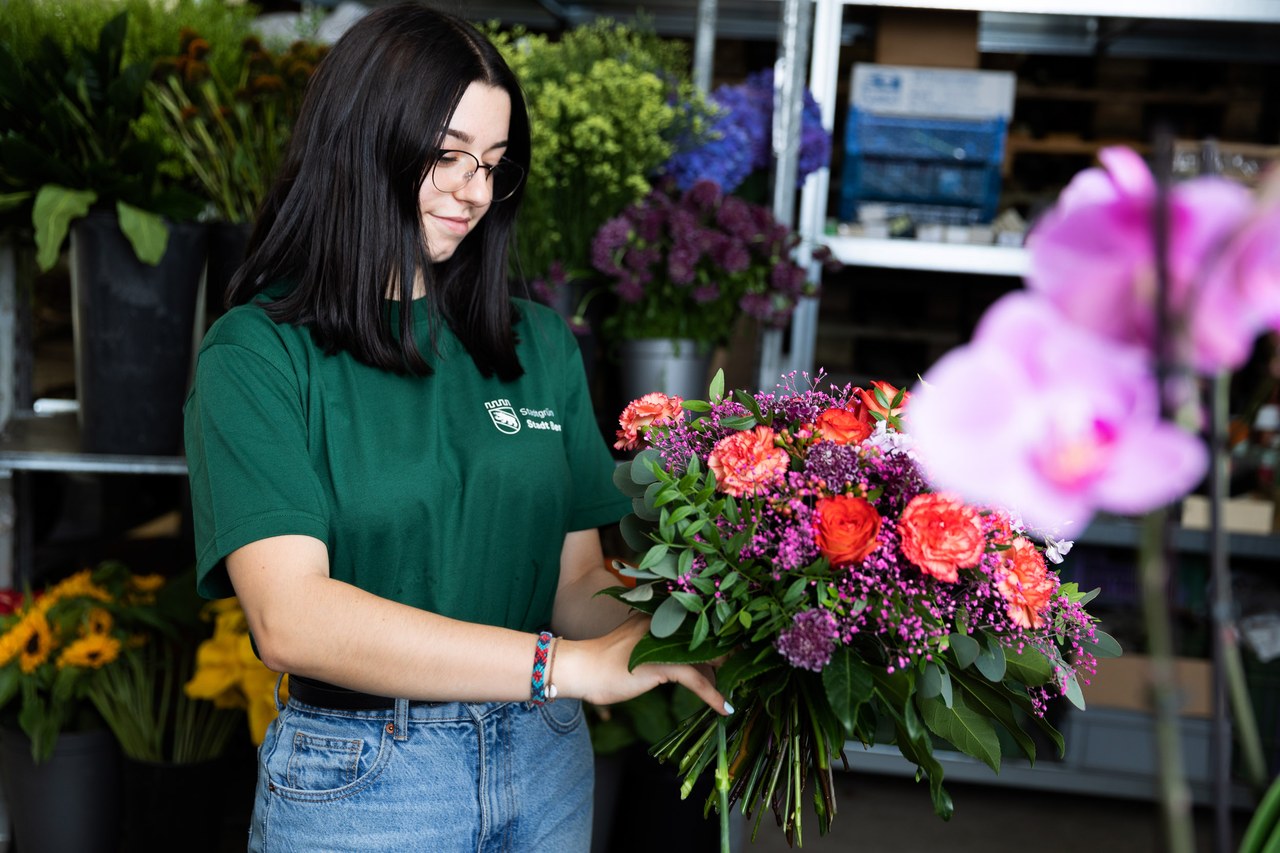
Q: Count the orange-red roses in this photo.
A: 3